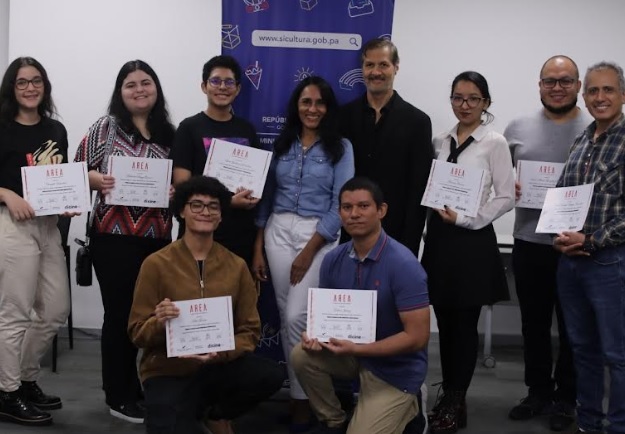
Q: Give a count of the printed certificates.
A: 8